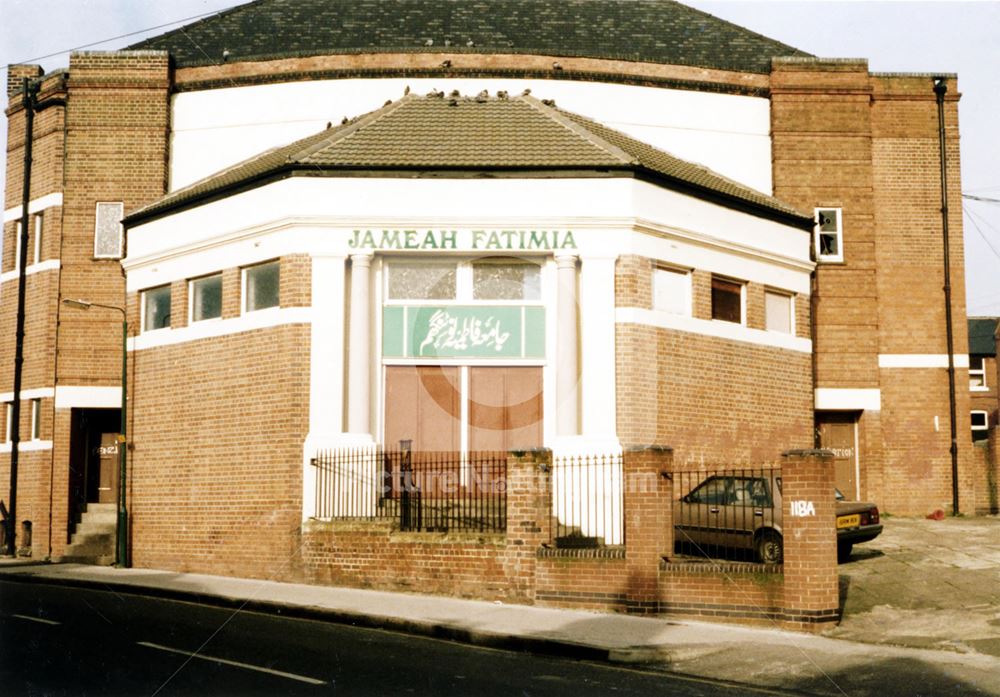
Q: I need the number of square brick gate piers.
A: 3